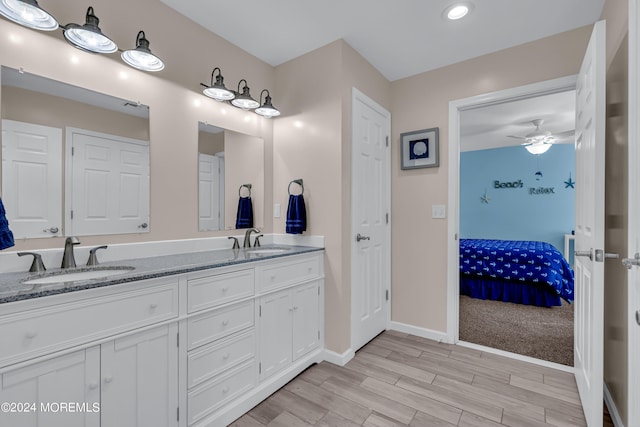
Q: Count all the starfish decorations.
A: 2